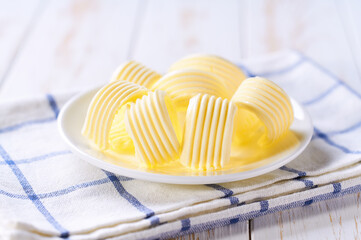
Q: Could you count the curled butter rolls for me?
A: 7